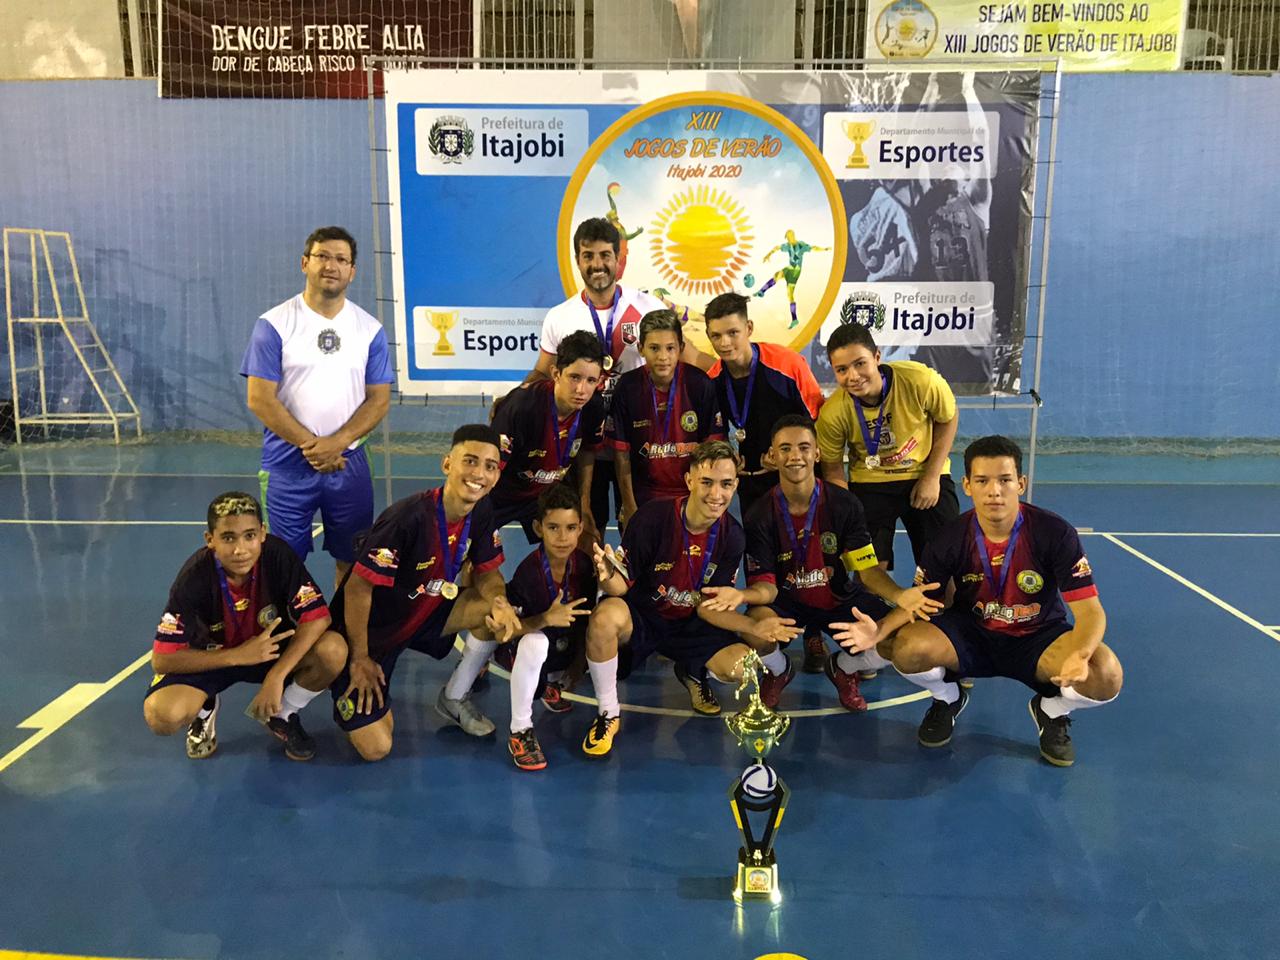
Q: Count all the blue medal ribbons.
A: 11